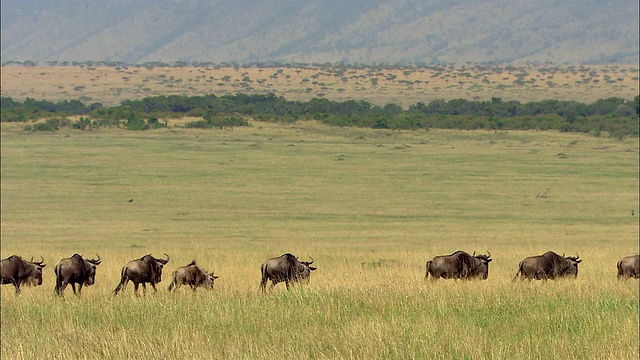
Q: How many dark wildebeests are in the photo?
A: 8